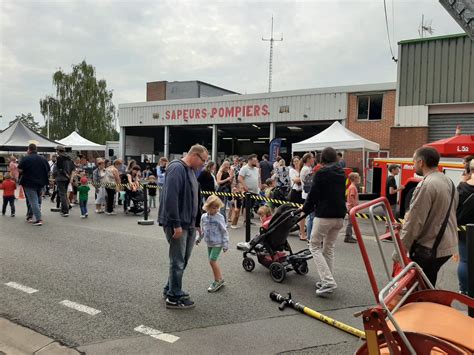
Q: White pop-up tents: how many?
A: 2